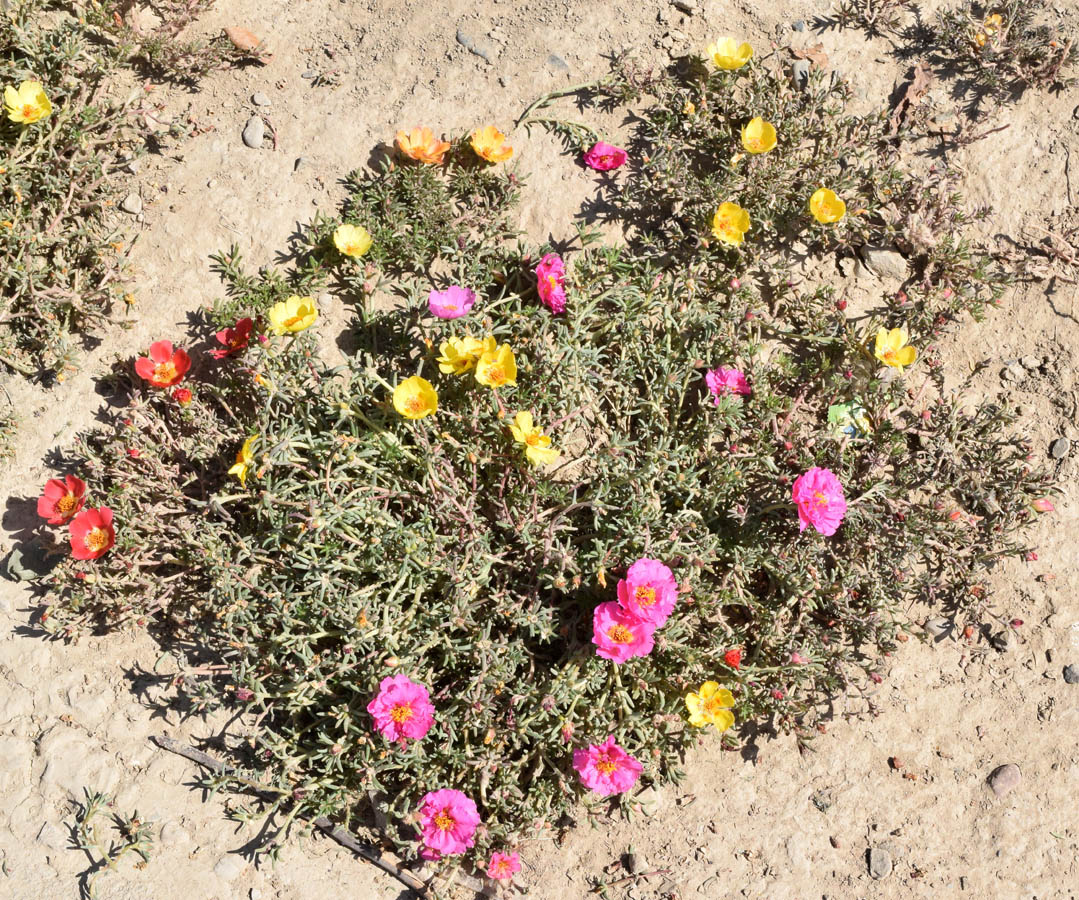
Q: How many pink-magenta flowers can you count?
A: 11